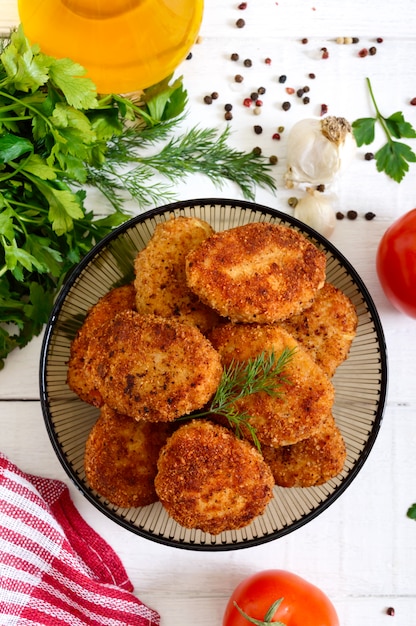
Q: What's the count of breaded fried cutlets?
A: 9